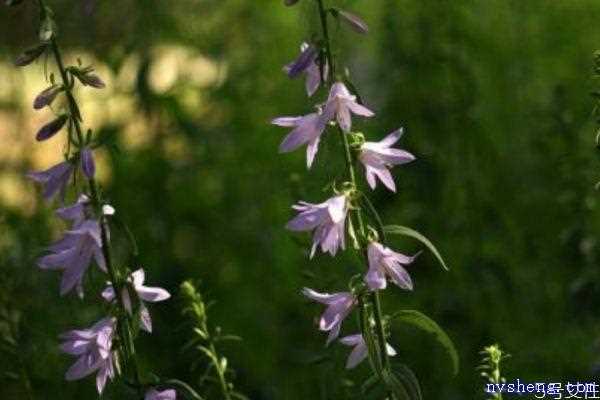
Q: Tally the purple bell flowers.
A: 14